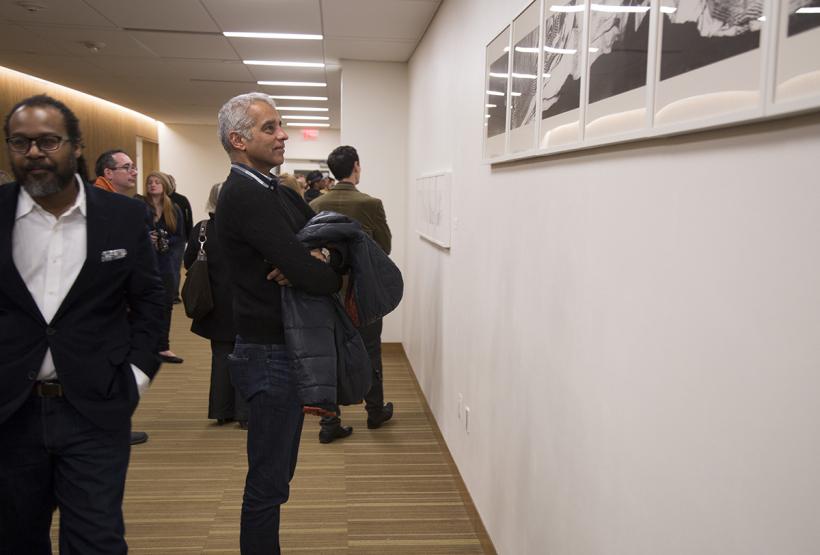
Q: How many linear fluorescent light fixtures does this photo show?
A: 7